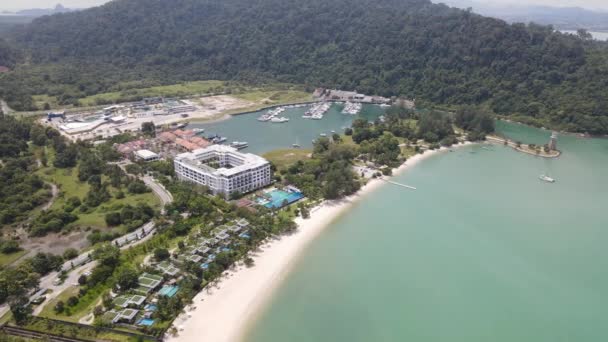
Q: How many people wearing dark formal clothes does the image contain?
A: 0